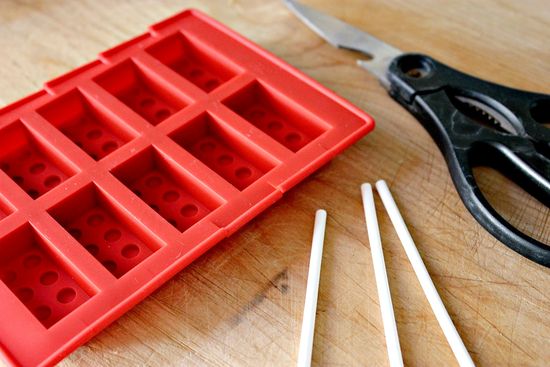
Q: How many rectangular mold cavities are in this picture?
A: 10